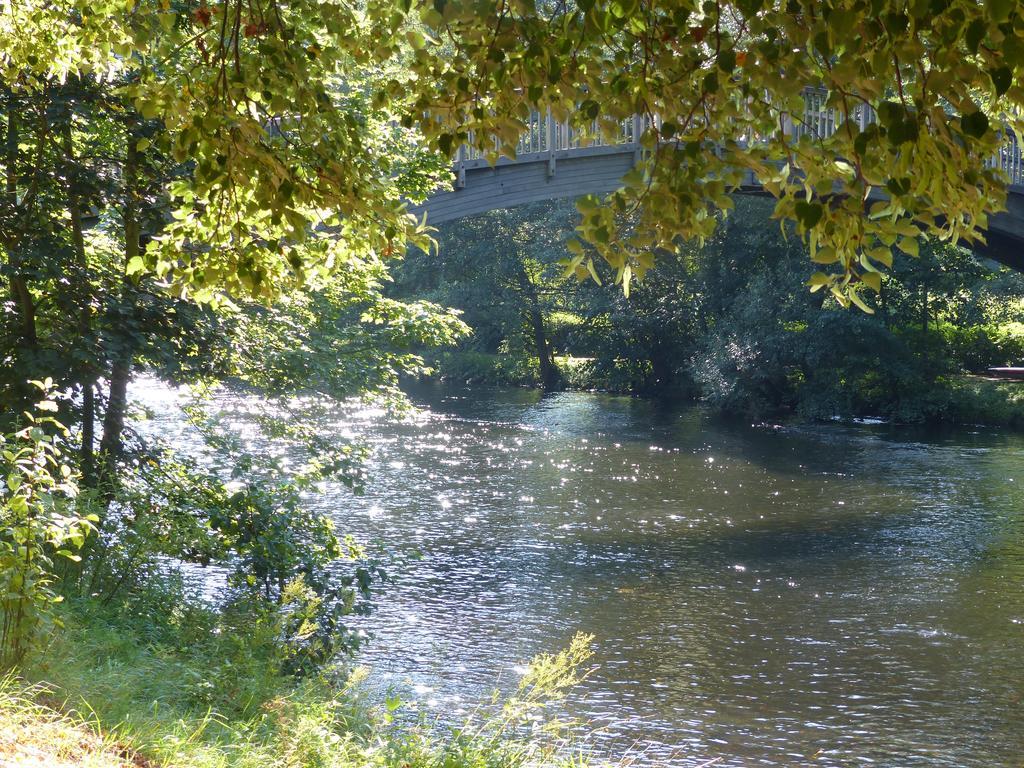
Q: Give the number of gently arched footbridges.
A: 1